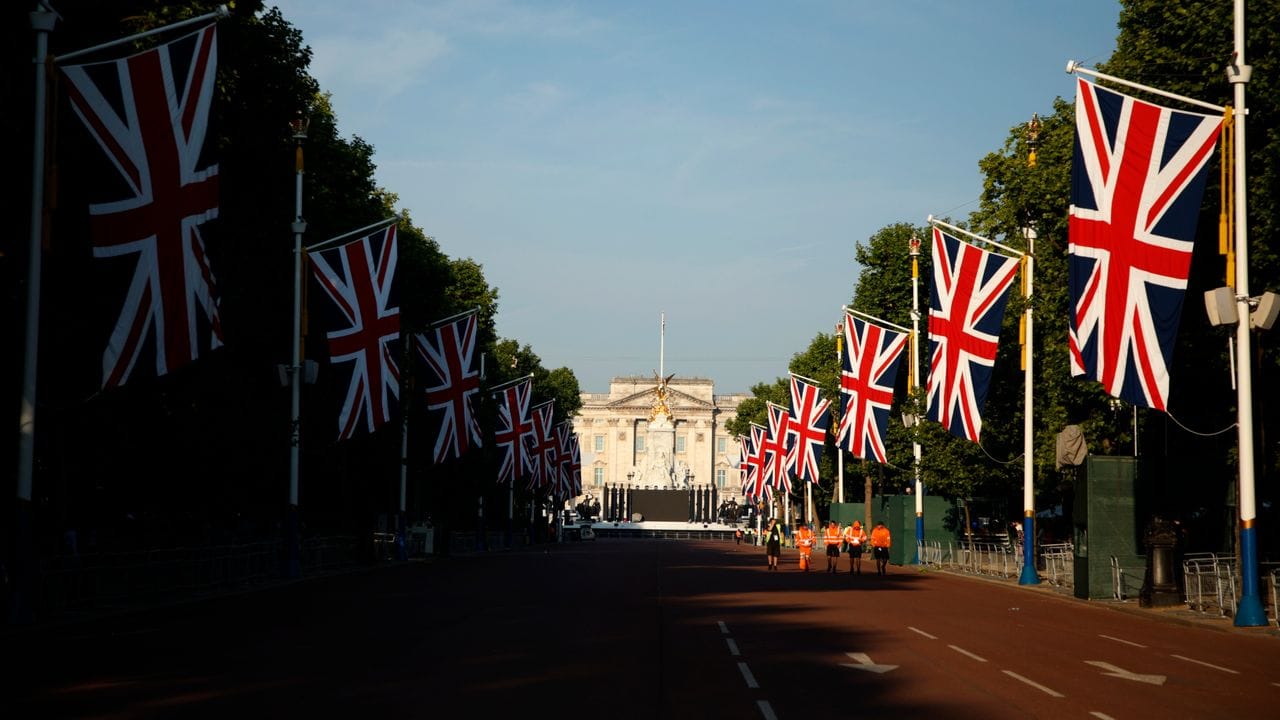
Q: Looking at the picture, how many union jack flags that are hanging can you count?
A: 14